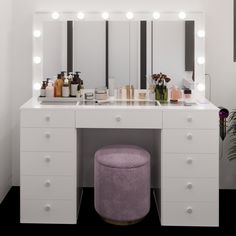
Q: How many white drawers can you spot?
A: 11